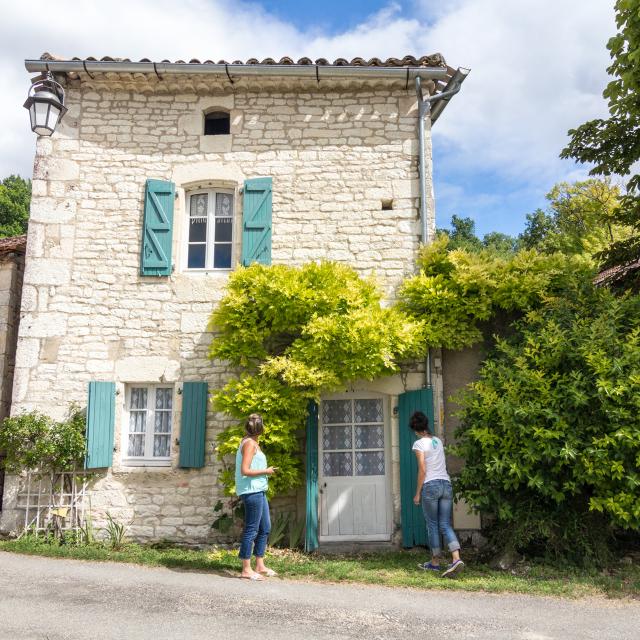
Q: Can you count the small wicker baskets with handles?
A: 0